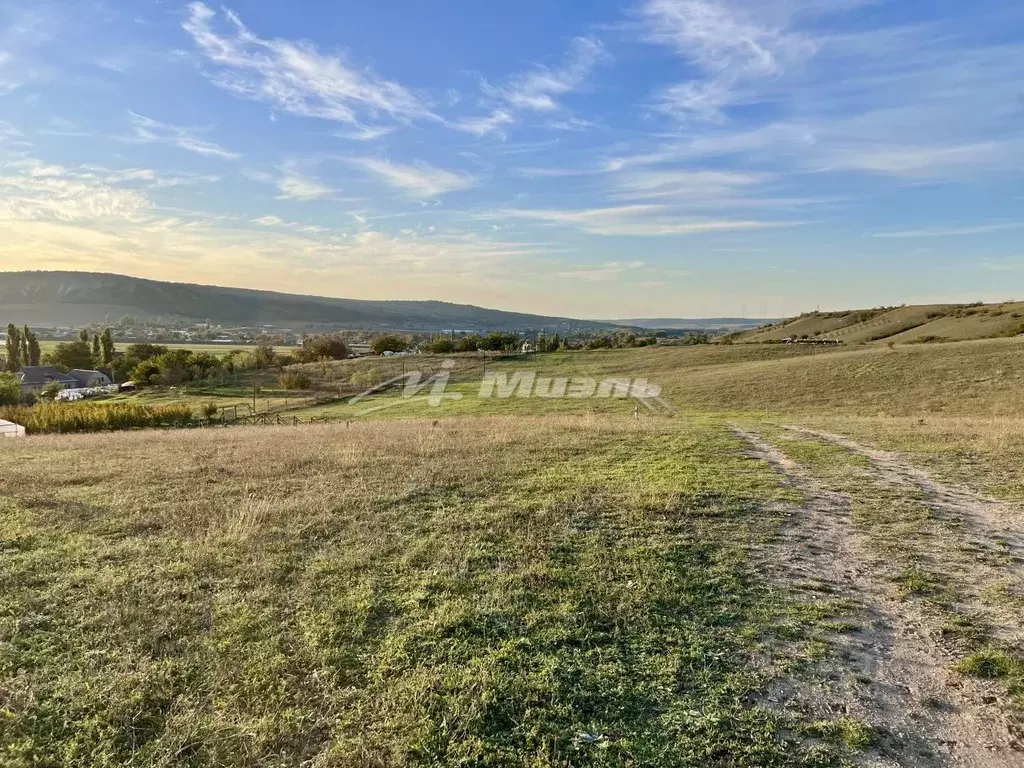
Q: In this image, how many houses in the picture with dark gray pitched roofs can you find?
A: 2